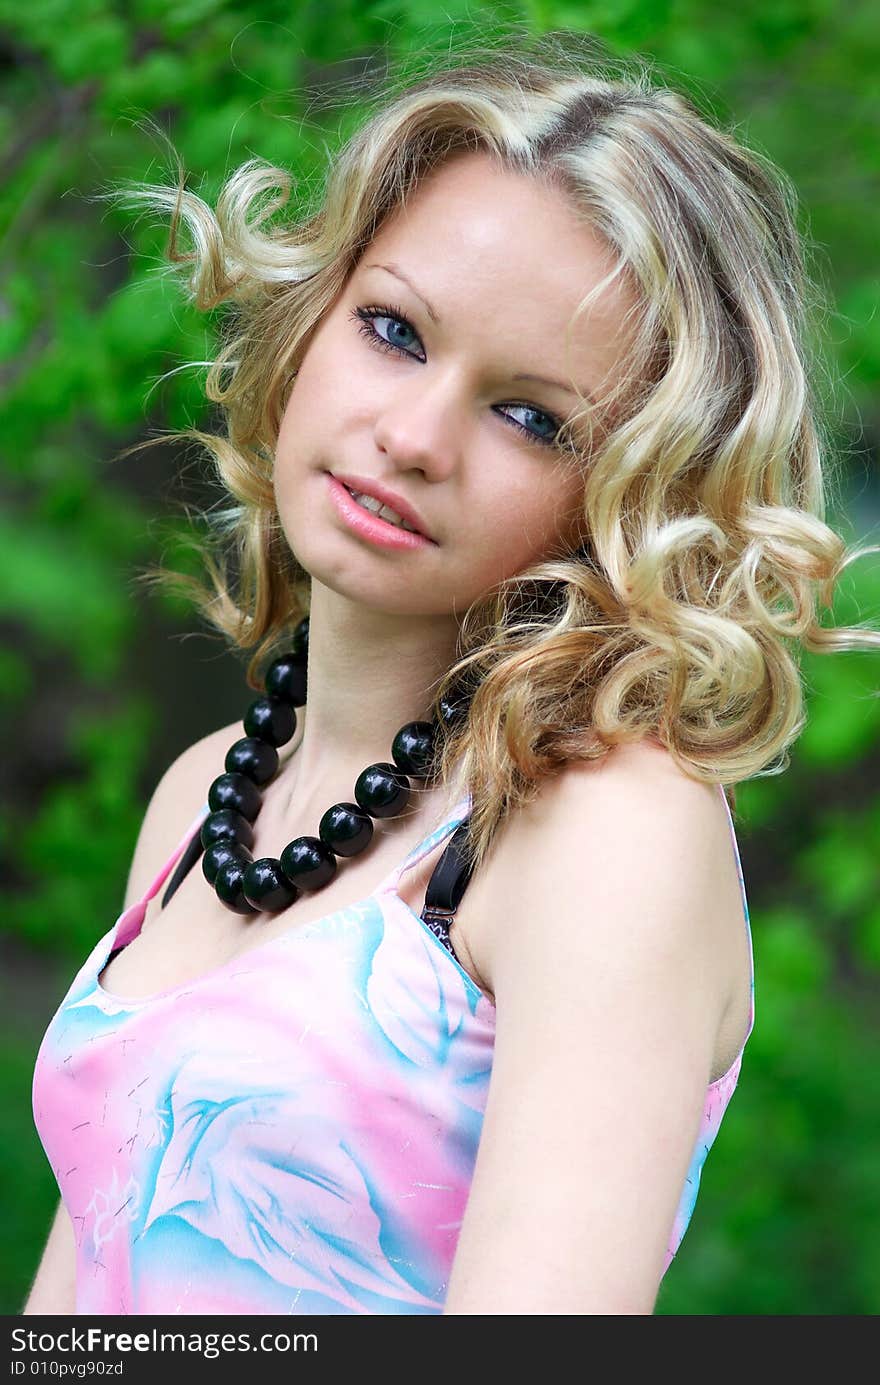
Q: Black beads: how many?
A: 14